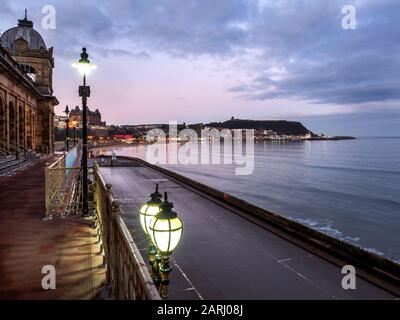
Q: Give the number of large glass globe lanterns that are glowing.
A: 2